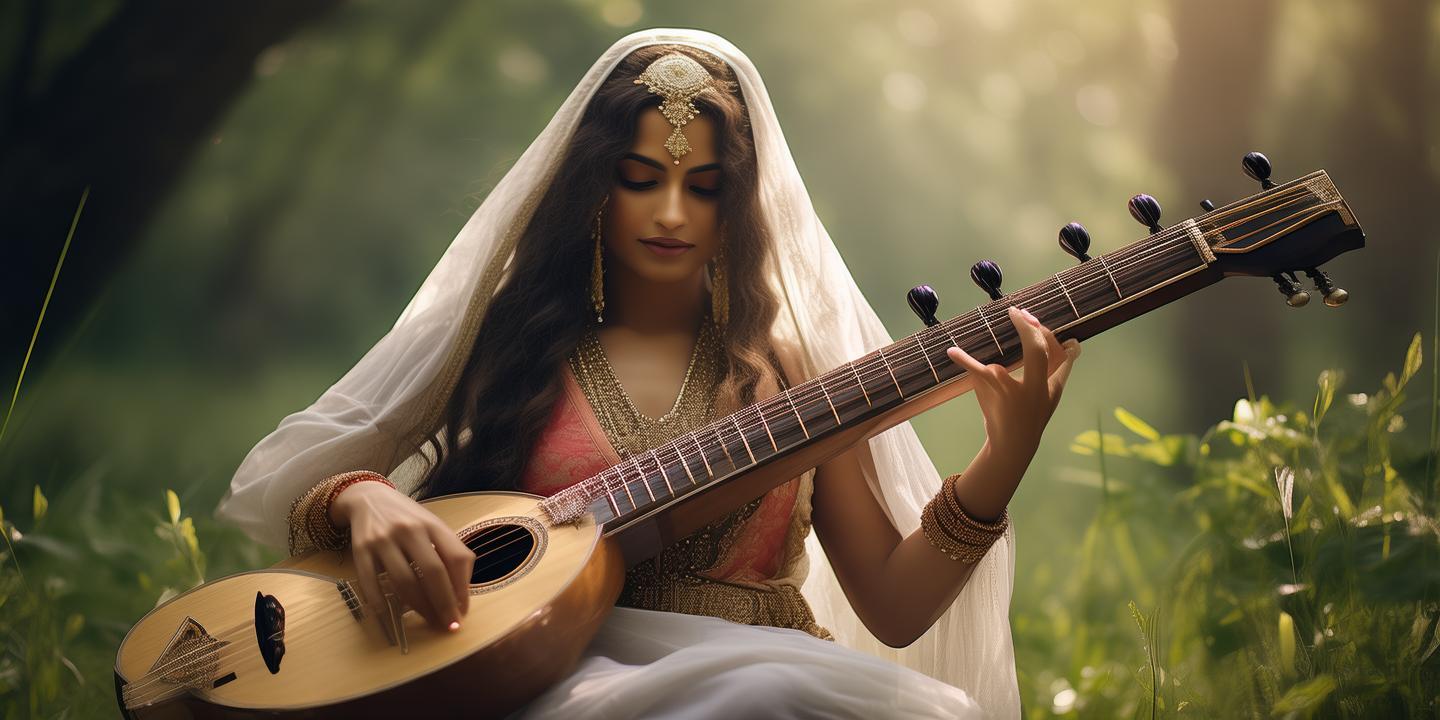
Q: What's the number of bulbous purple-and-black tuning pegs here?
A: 5